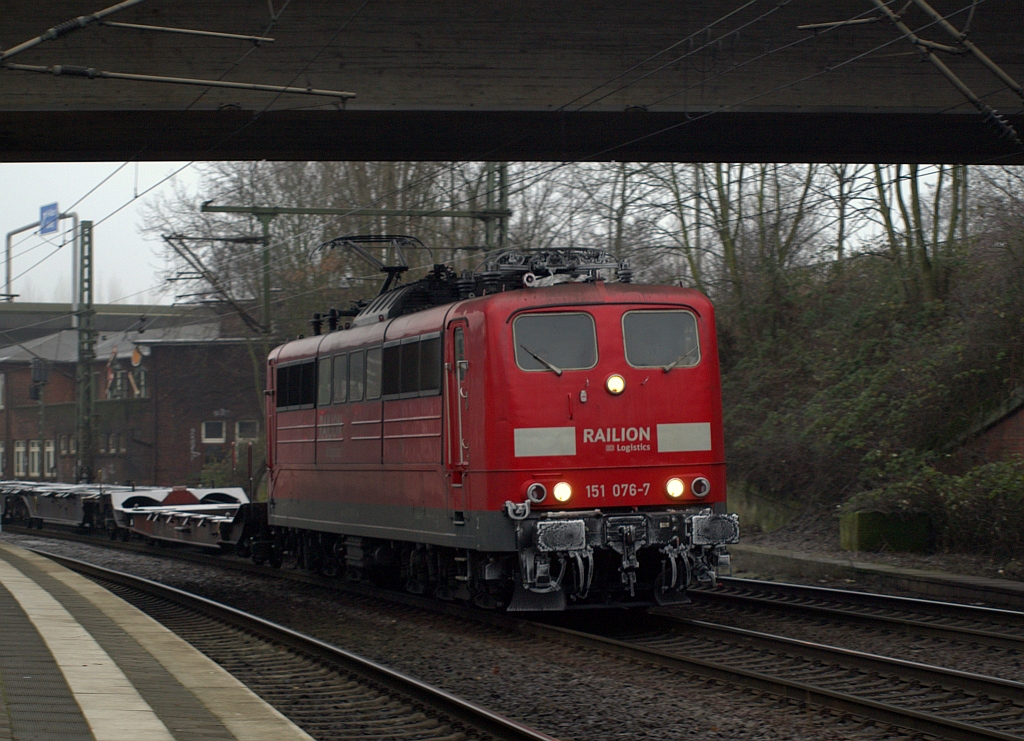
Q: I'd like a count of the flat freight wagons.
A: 2